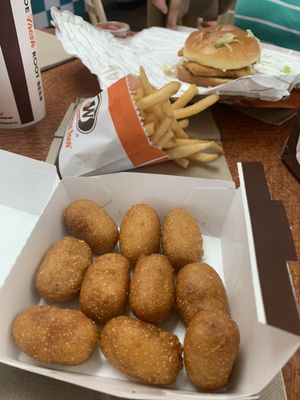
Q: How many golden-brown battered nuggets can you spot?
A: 10